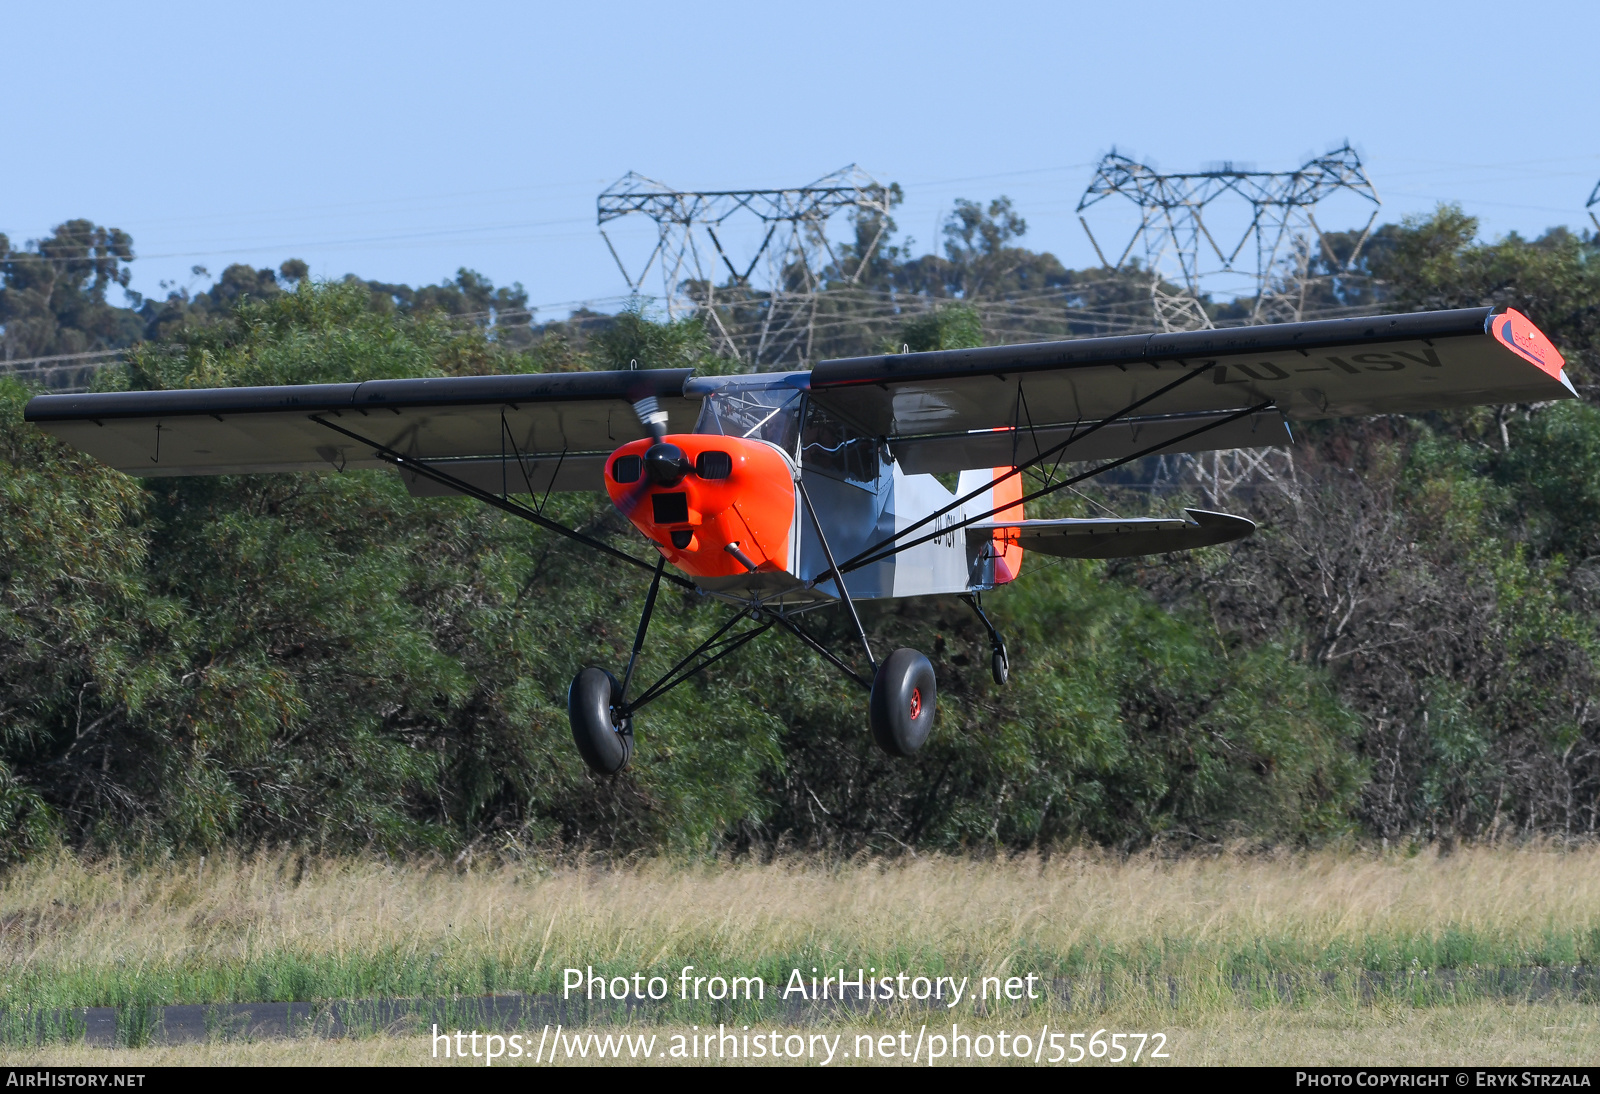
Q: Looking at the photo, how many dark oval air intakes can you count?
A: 2